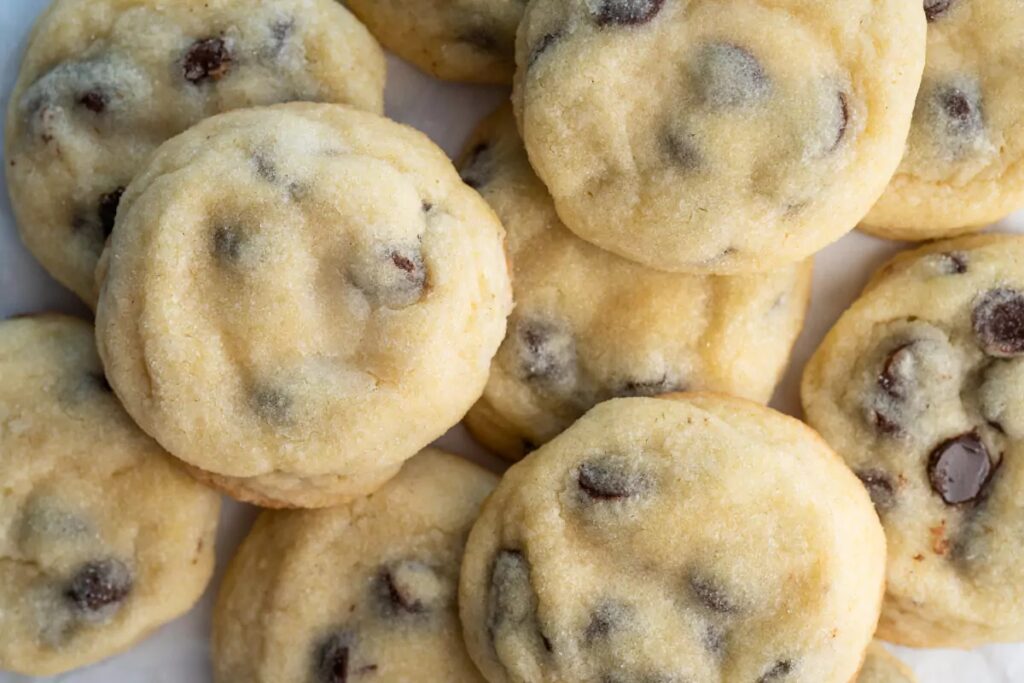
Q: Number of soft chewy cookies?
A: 11